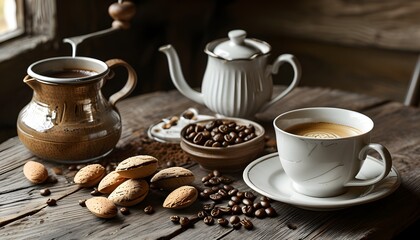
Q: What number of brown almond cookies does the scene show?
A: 8